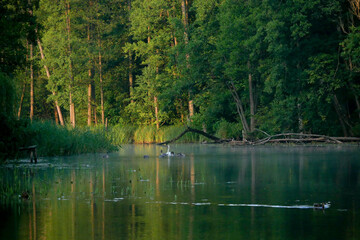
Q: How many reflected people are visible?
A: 0